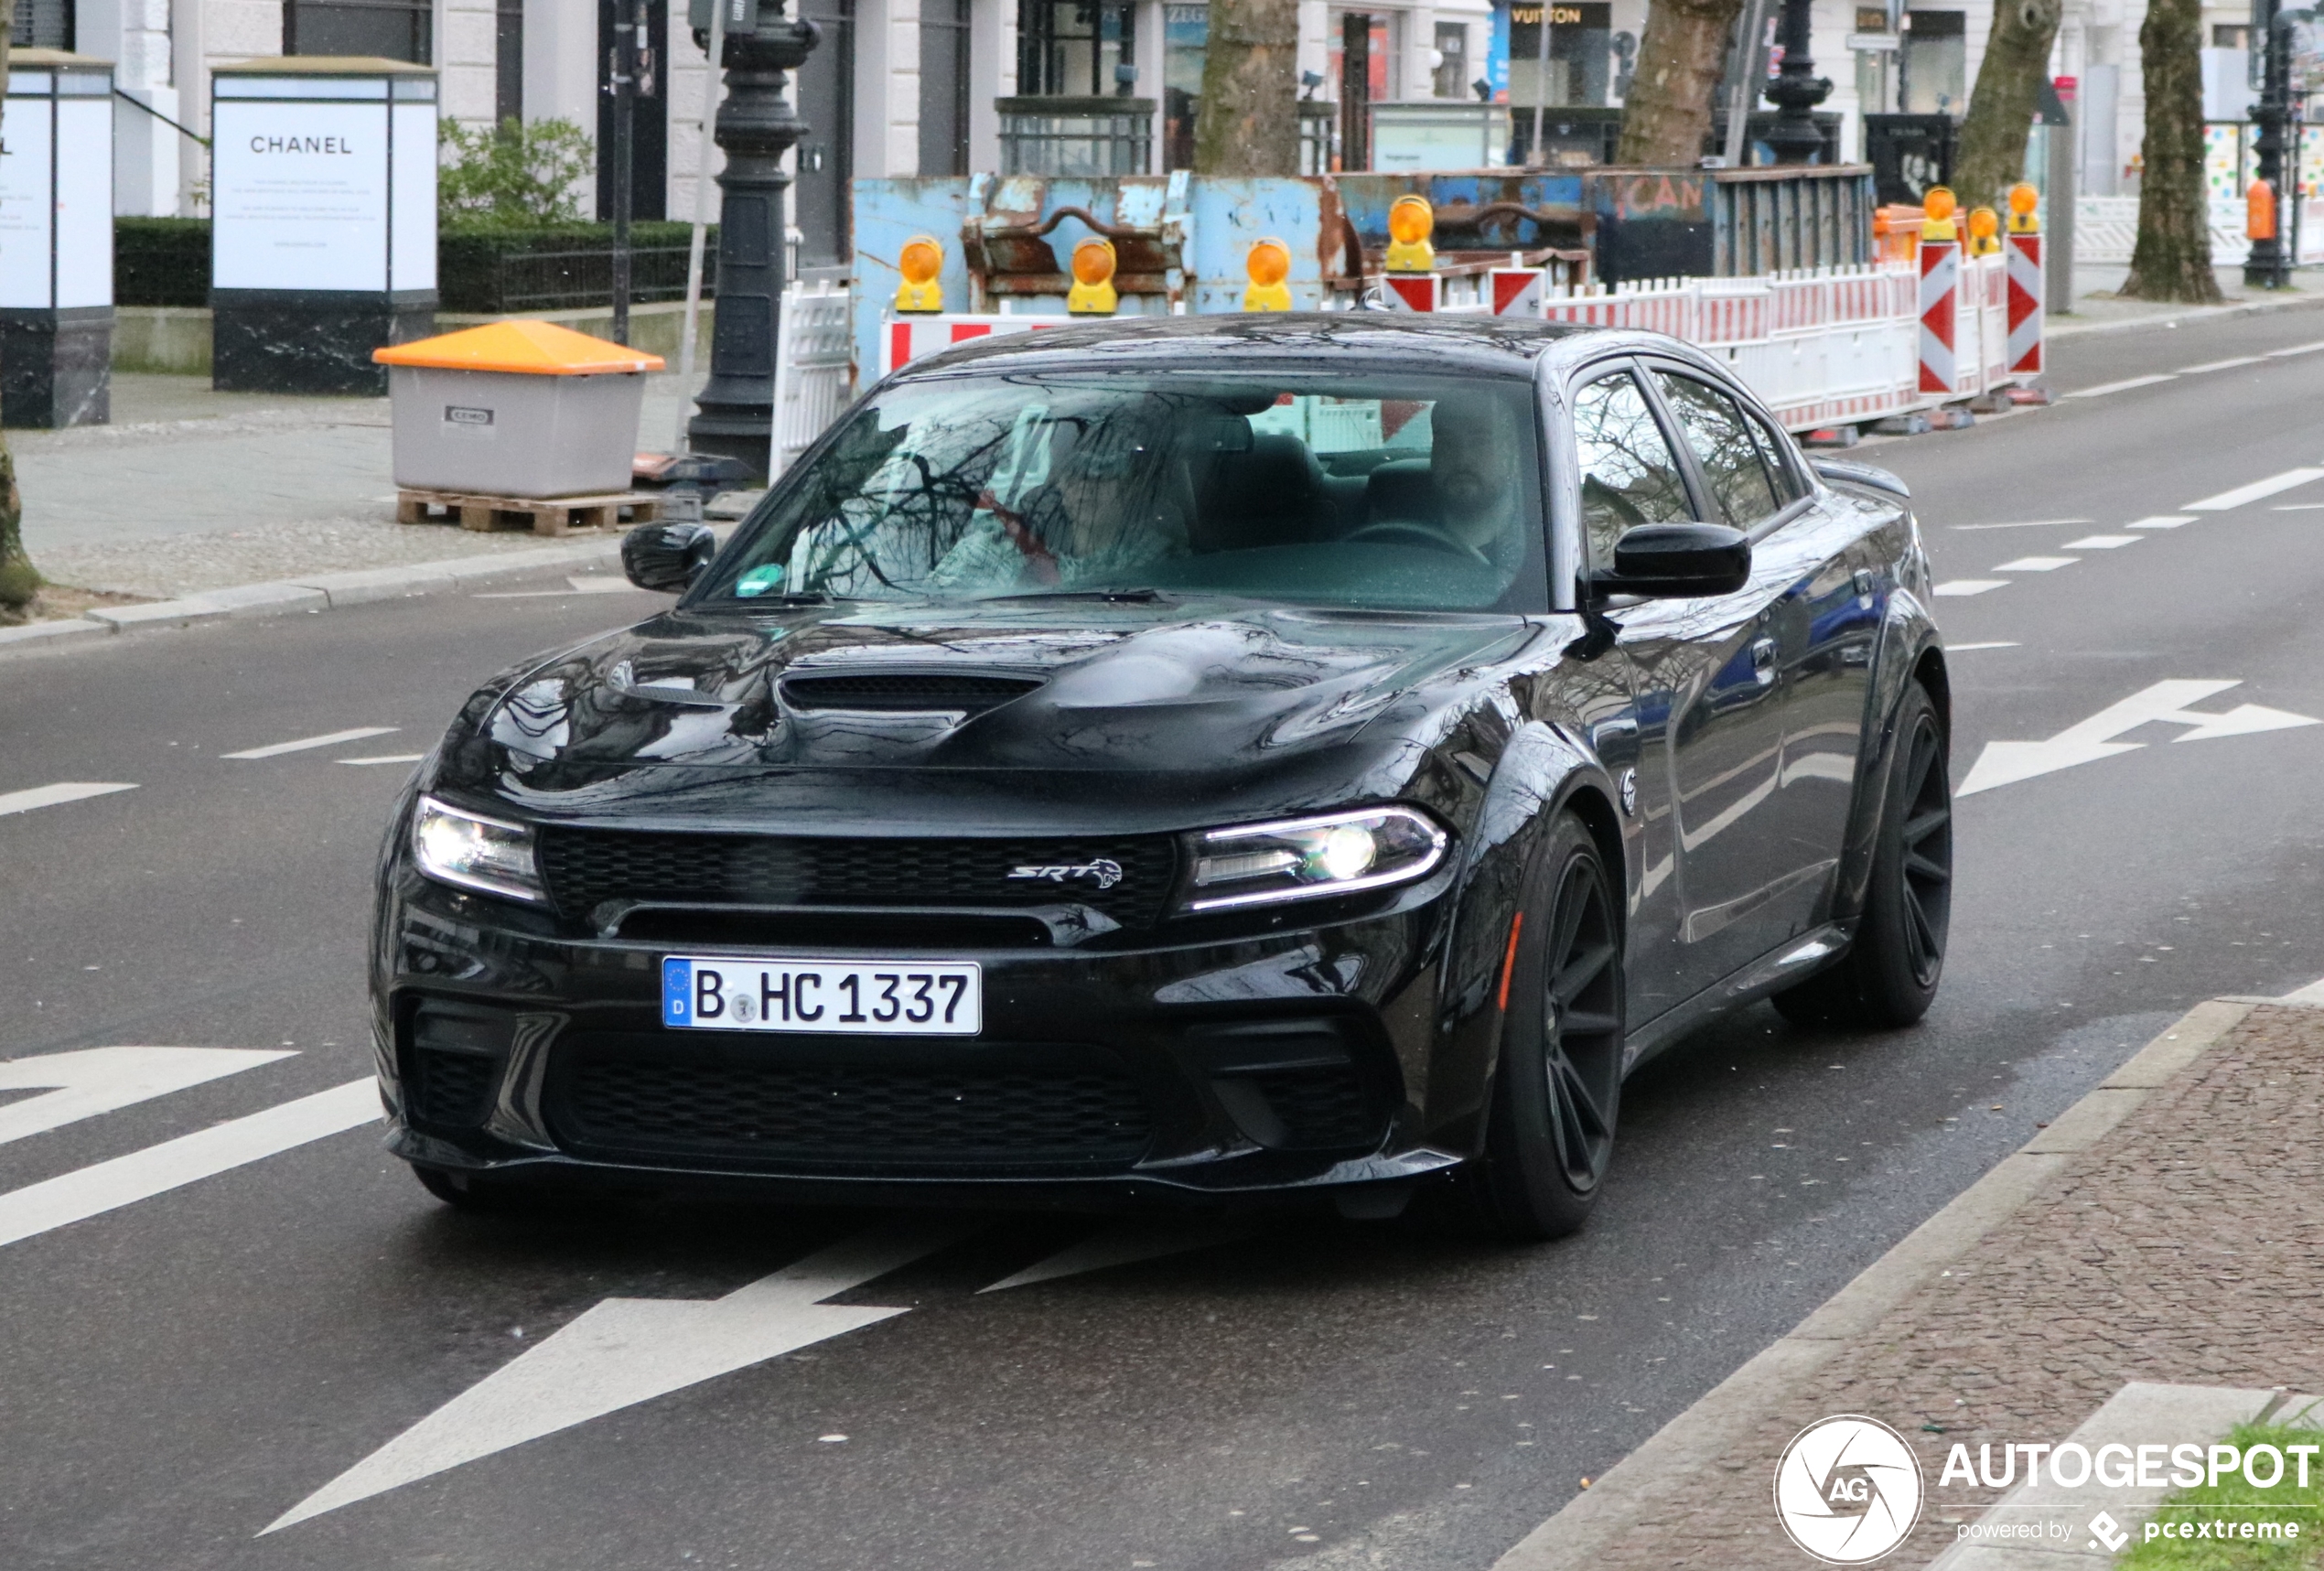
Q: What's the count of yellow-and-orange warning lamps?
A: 7